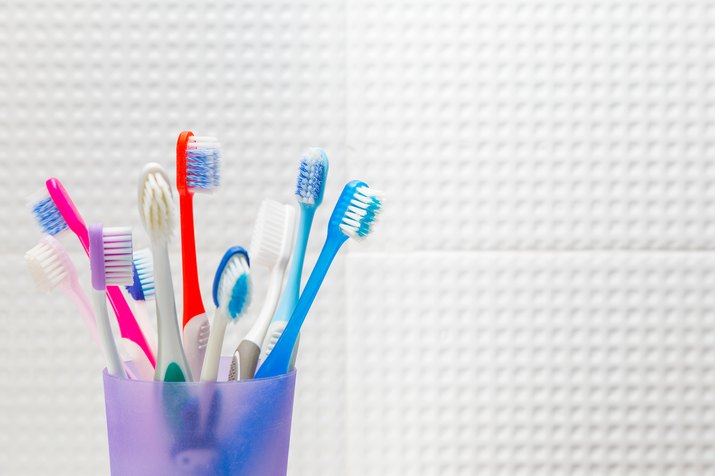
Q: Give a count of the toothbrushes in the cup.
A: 10